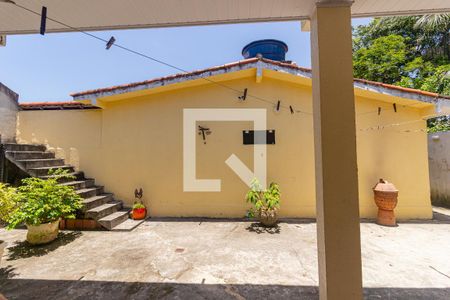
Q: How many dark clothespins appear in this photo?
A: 7